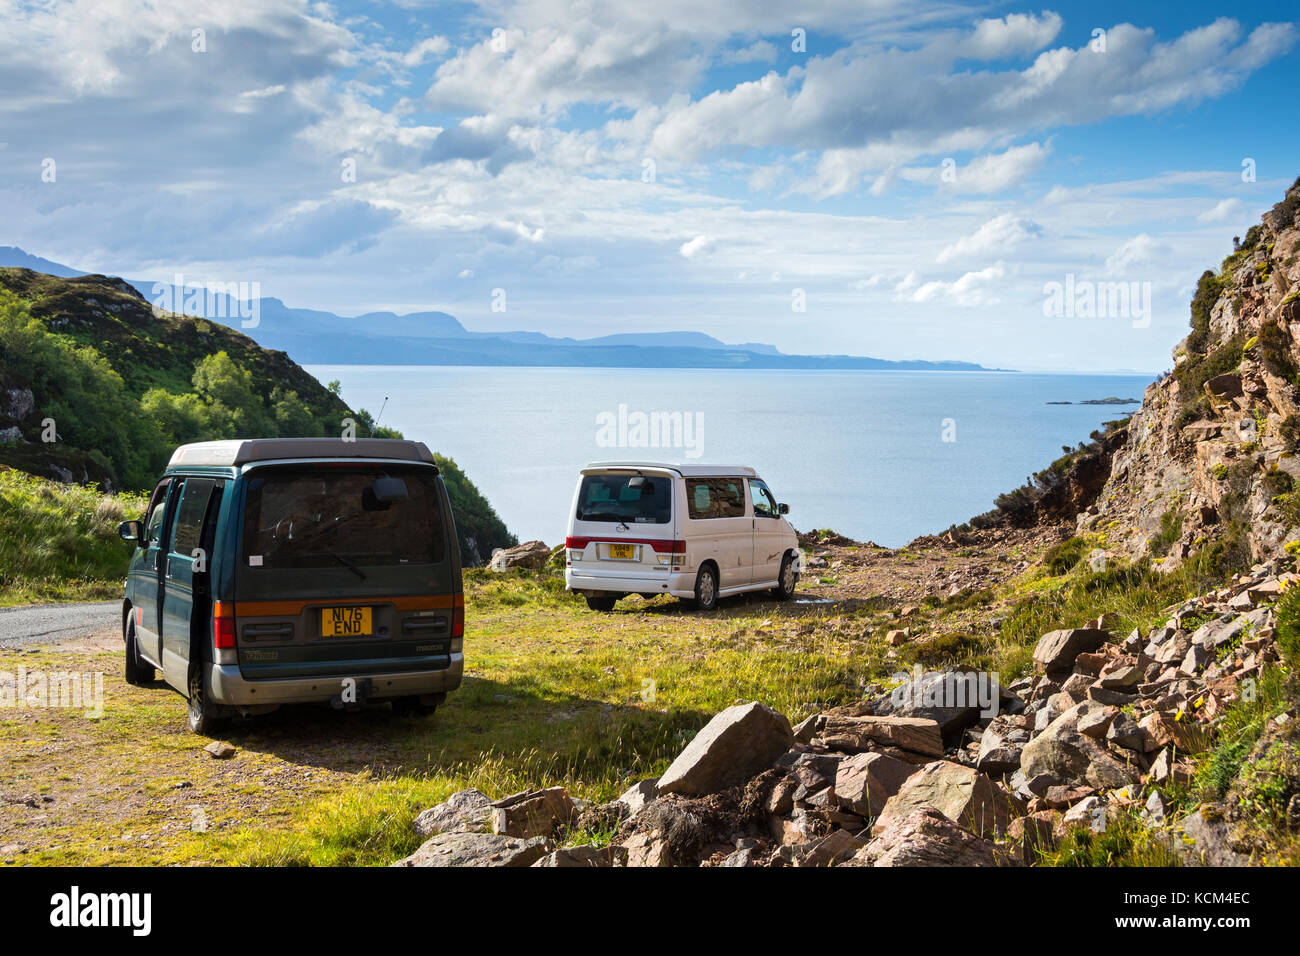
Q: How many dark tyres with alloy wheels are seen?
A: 3